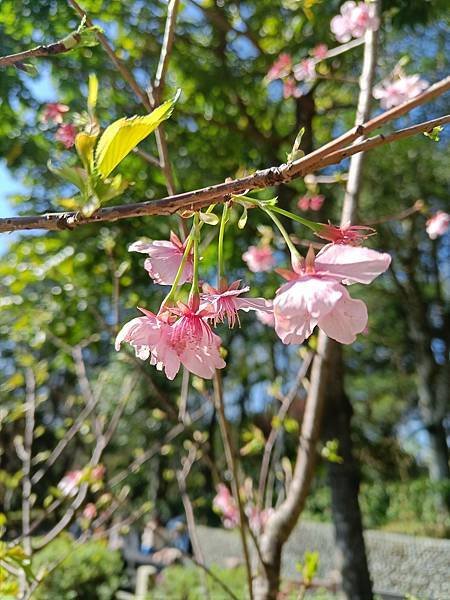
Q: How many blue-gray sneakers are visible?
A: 0